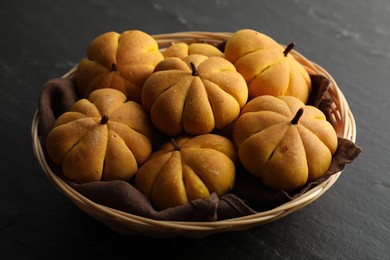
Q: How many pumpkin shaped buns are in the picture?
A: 7